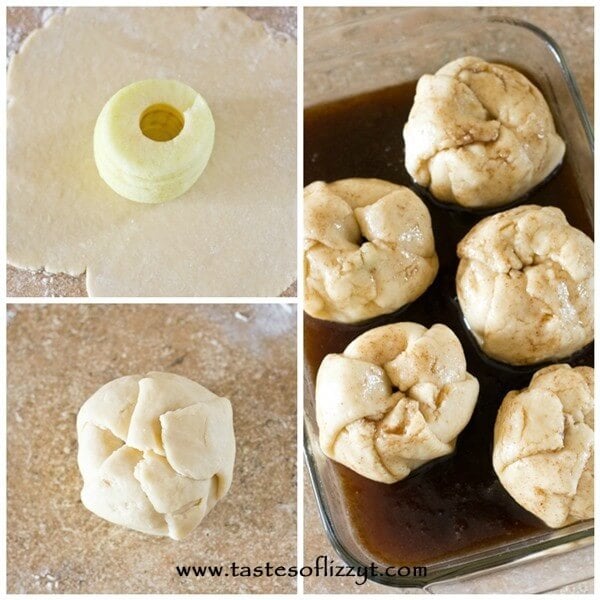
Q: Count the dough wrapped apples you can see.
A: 6